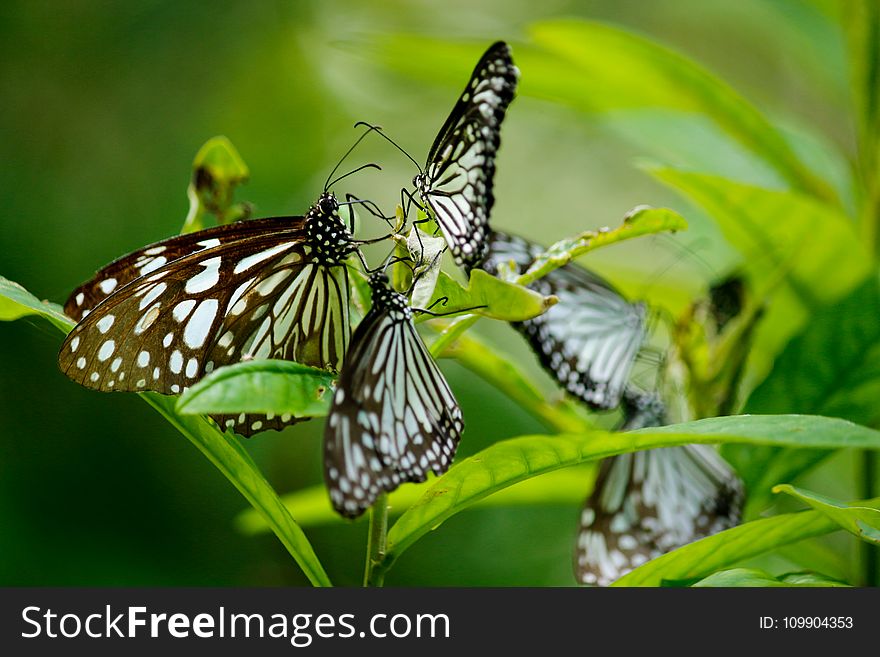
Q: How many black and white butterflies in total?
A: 5